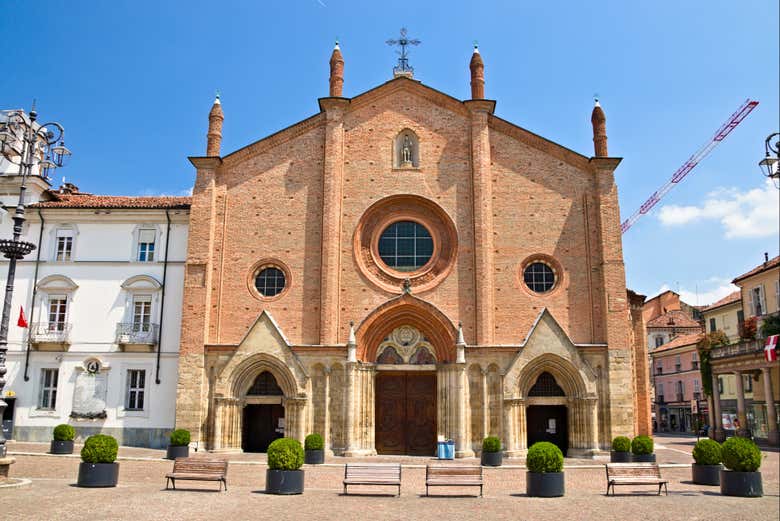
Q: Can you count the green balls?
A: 11